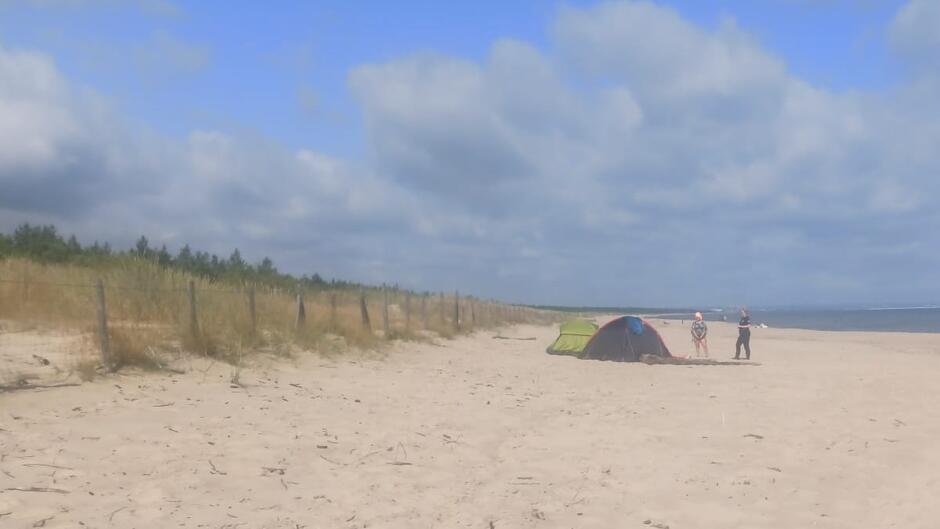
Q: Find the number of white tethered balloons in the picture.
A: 0